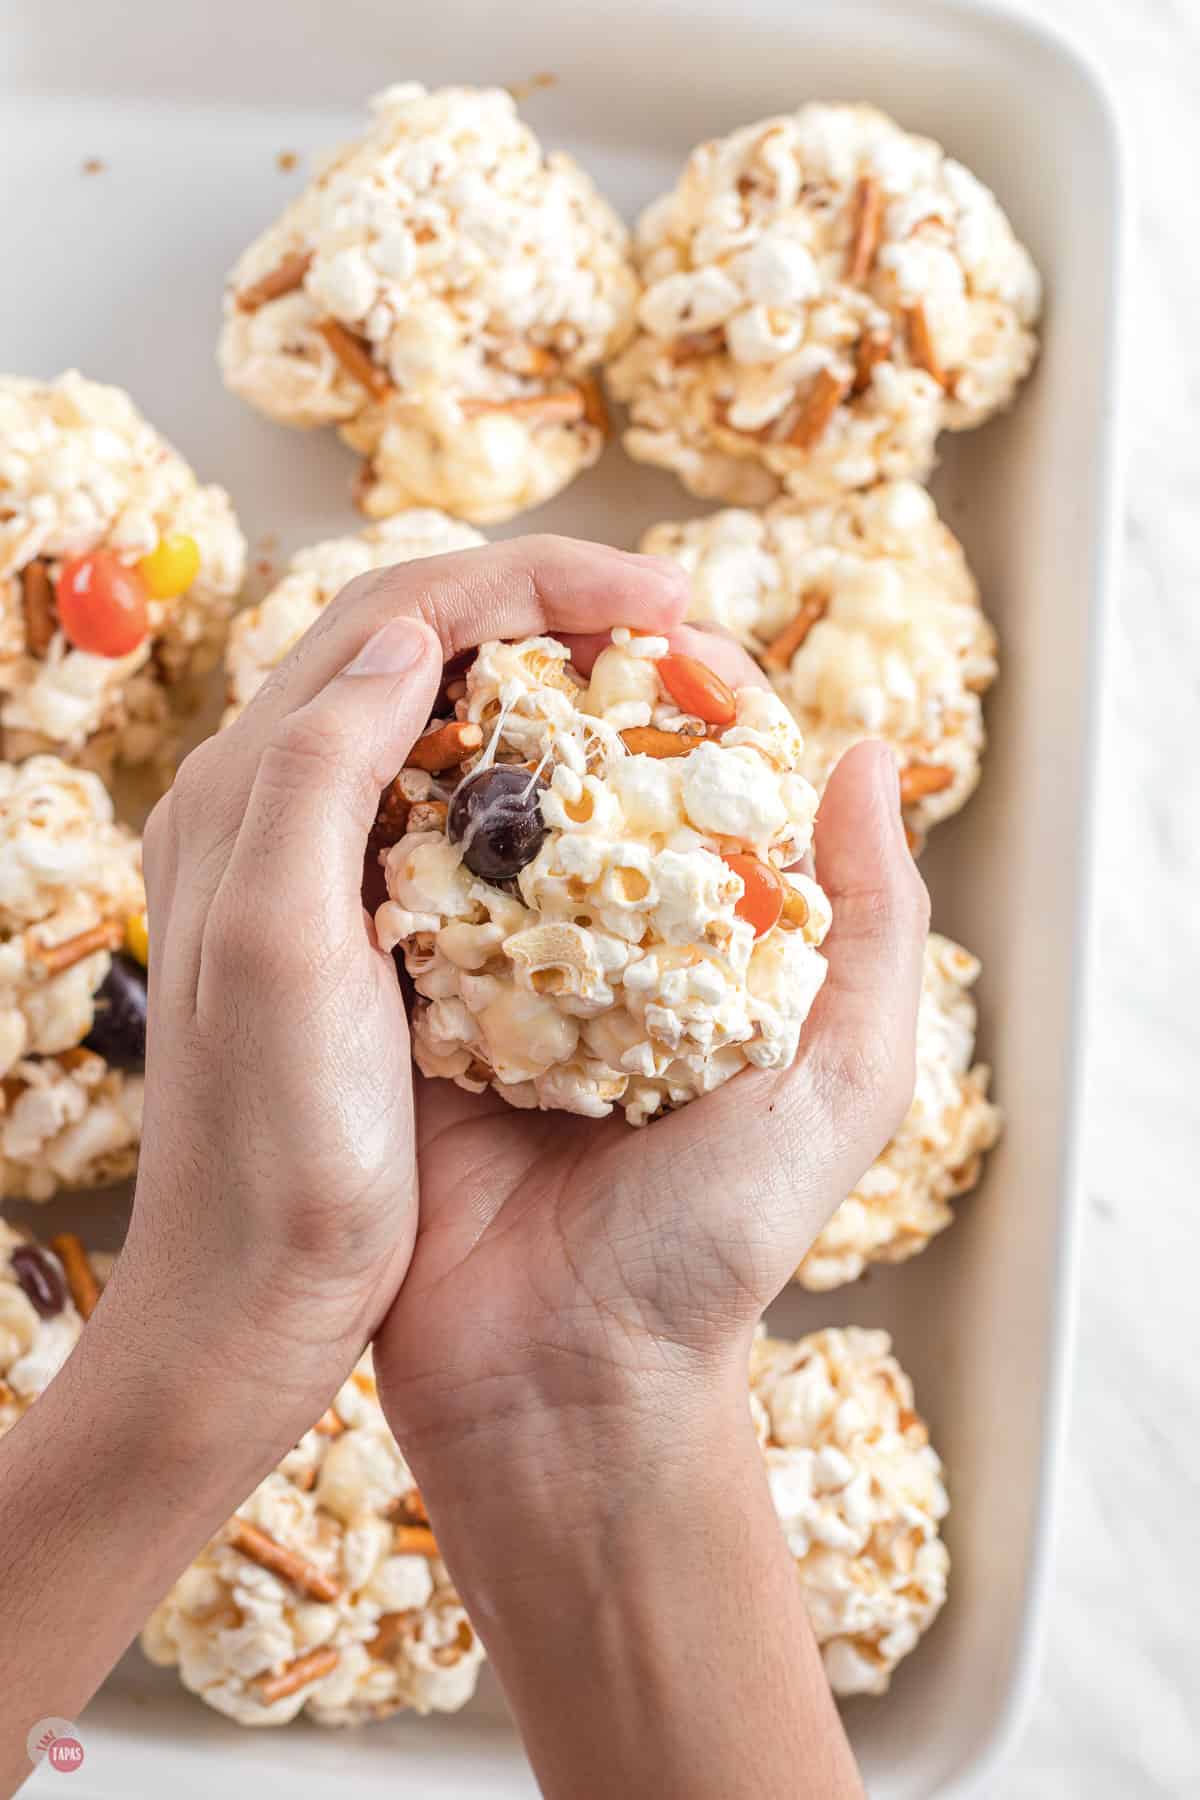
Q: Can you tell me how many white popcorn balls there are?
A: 11